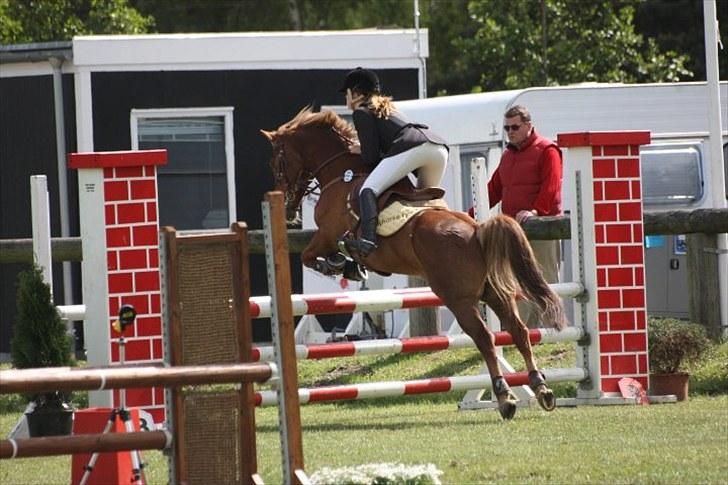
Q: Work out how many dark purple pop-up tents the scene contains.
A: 0